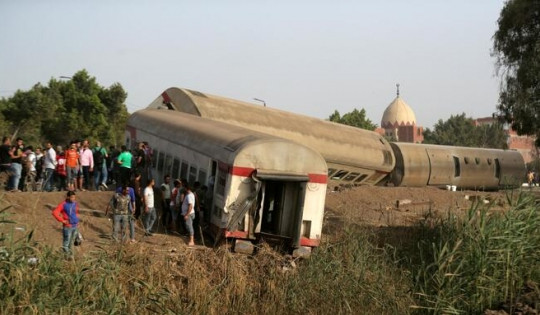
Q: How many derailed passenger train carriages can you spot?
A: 3